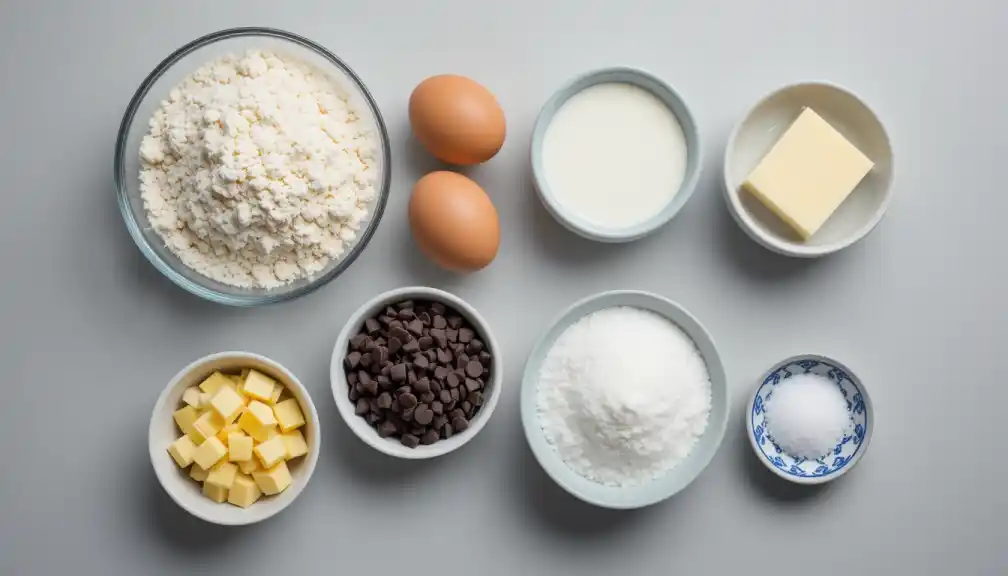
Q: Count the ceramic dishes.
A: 6